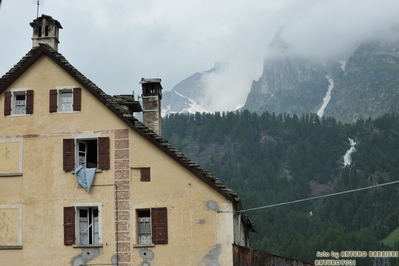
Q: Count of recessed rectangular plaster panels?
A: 2